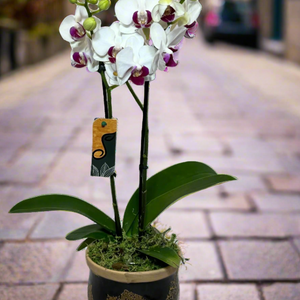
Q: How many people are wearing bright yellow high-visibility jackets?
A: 0